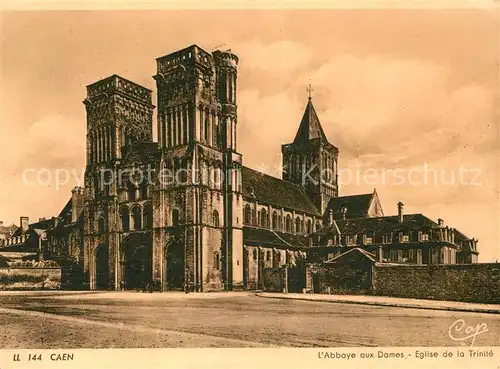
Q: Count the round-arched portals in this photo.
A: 3